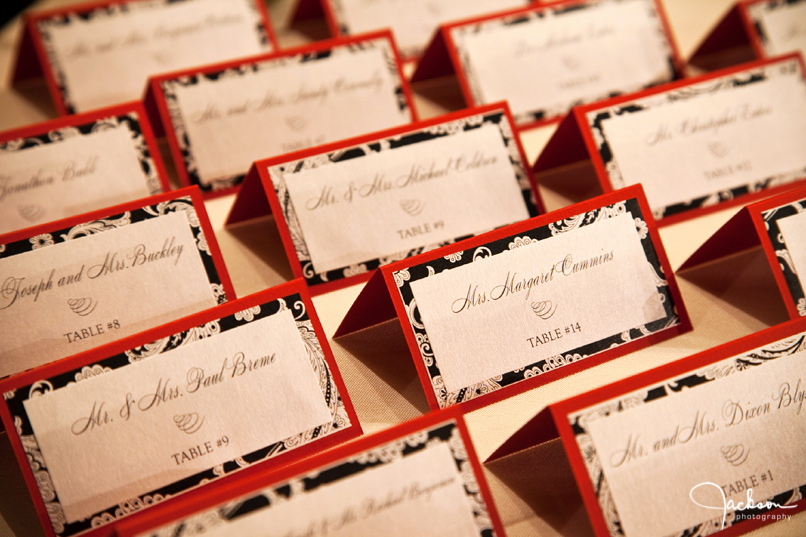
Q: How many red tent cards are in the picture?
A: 14